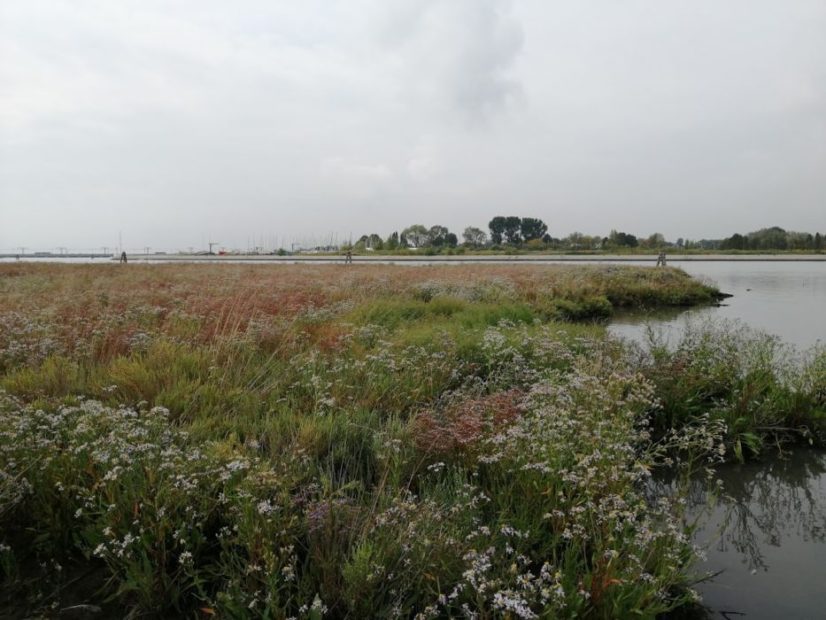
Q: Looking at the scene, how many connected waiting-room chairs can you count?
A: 0